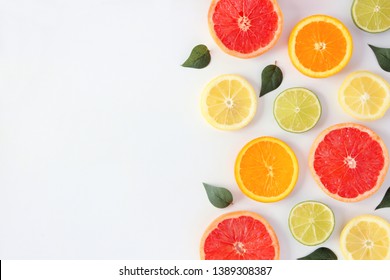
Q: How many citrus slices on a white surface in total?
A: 11